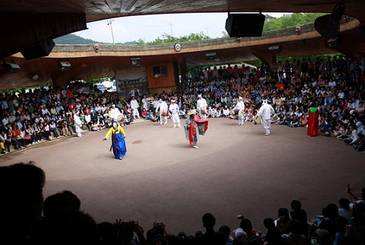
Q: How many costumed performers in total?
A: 11